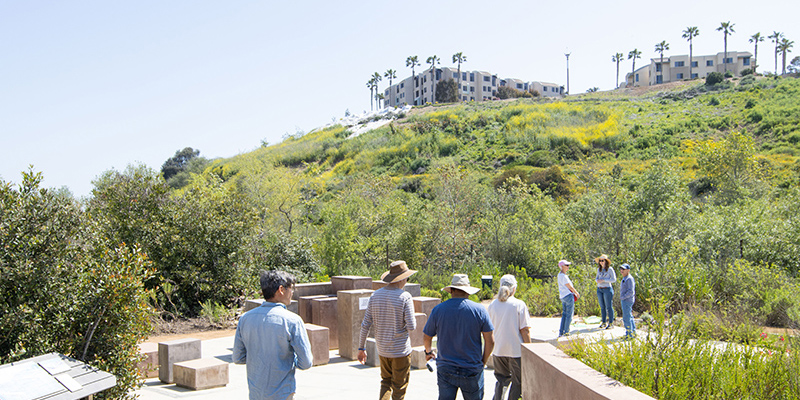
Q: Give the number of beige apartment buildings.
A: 2